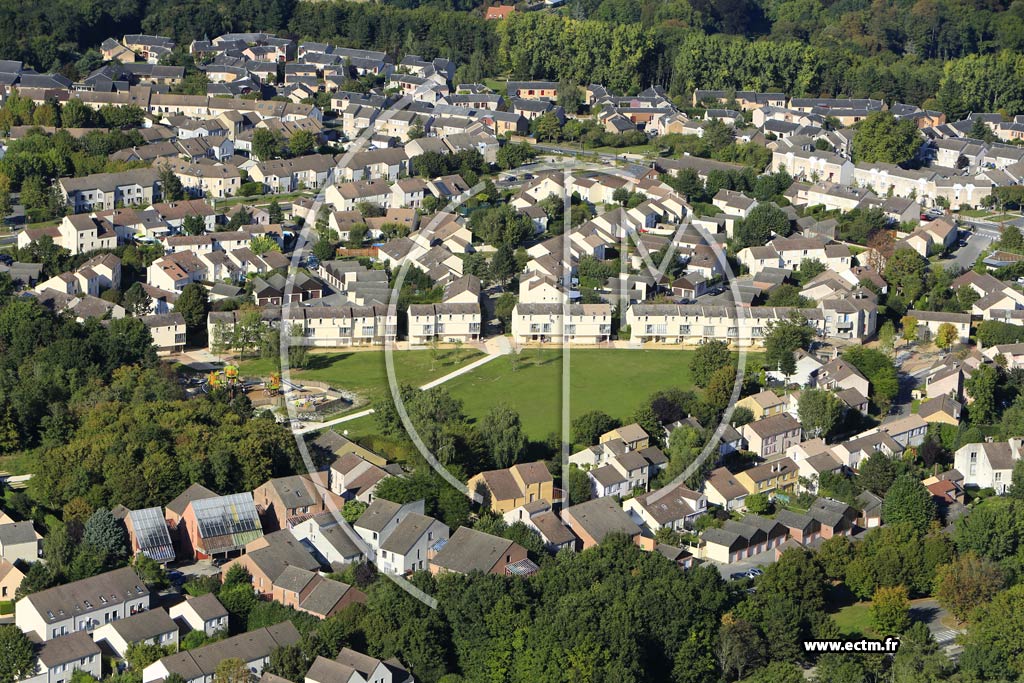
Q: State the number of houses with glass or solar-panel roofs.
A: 2